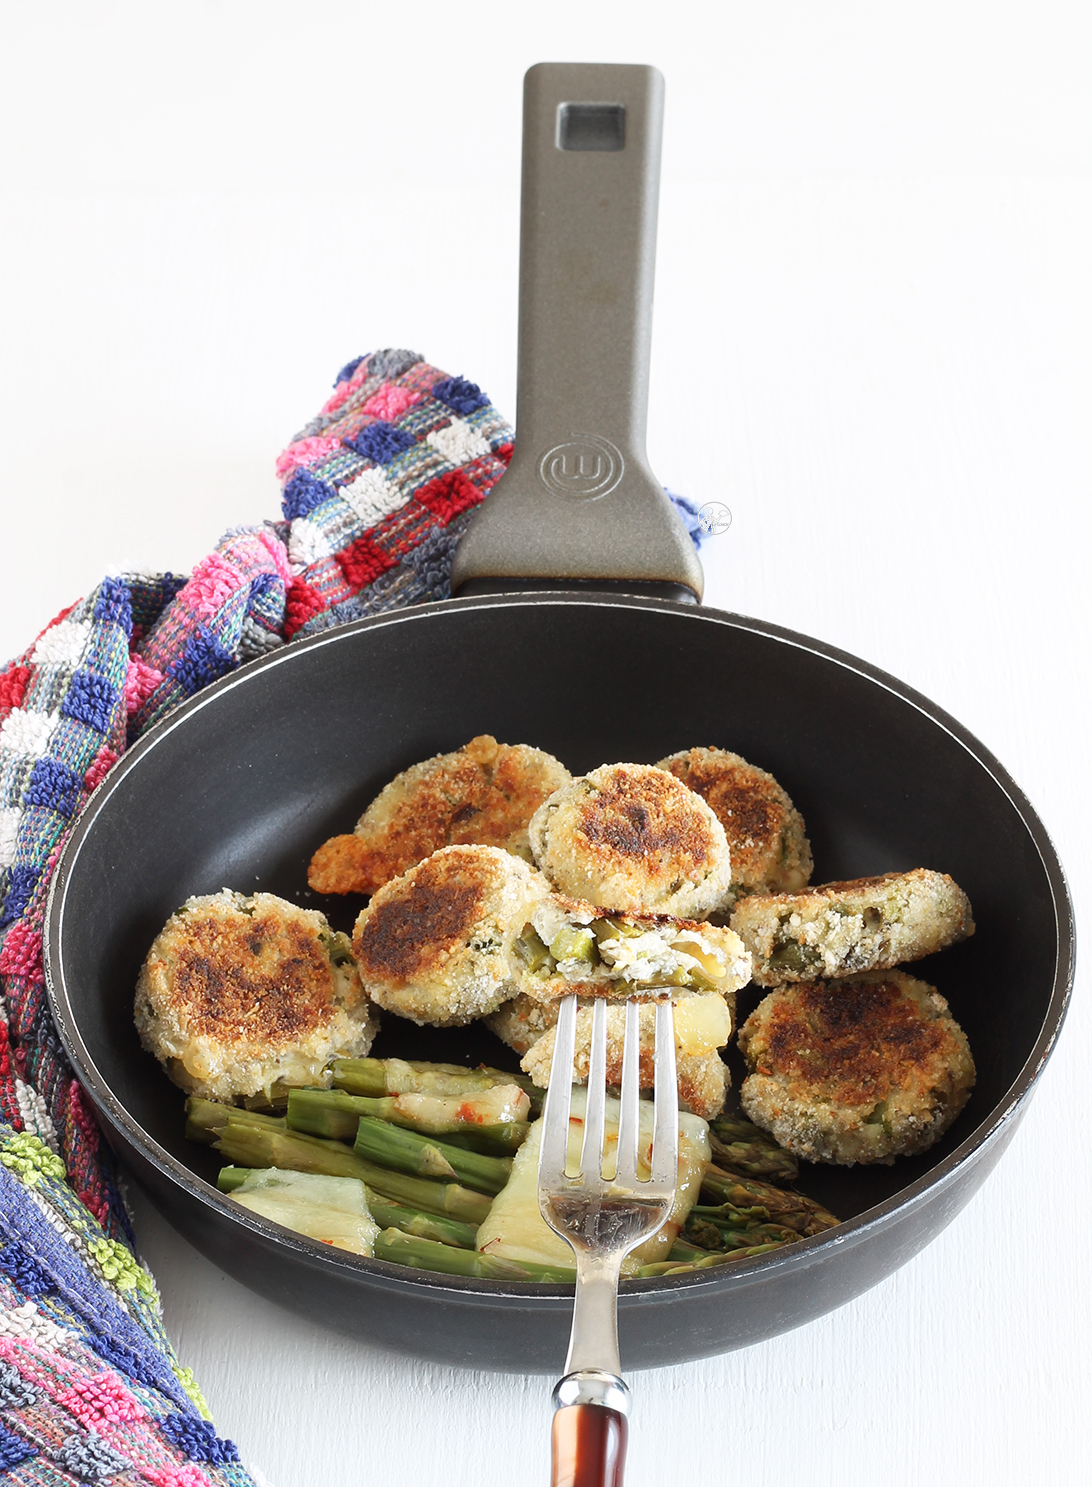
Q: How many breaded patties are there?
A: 9